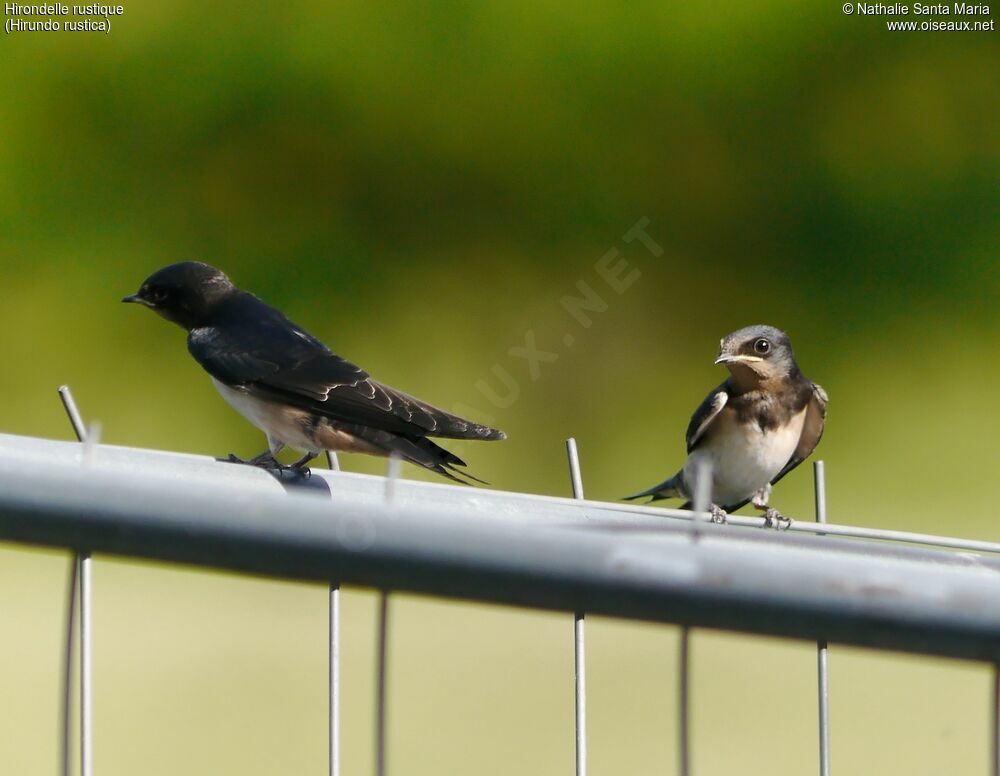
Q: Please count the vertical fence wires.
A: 8